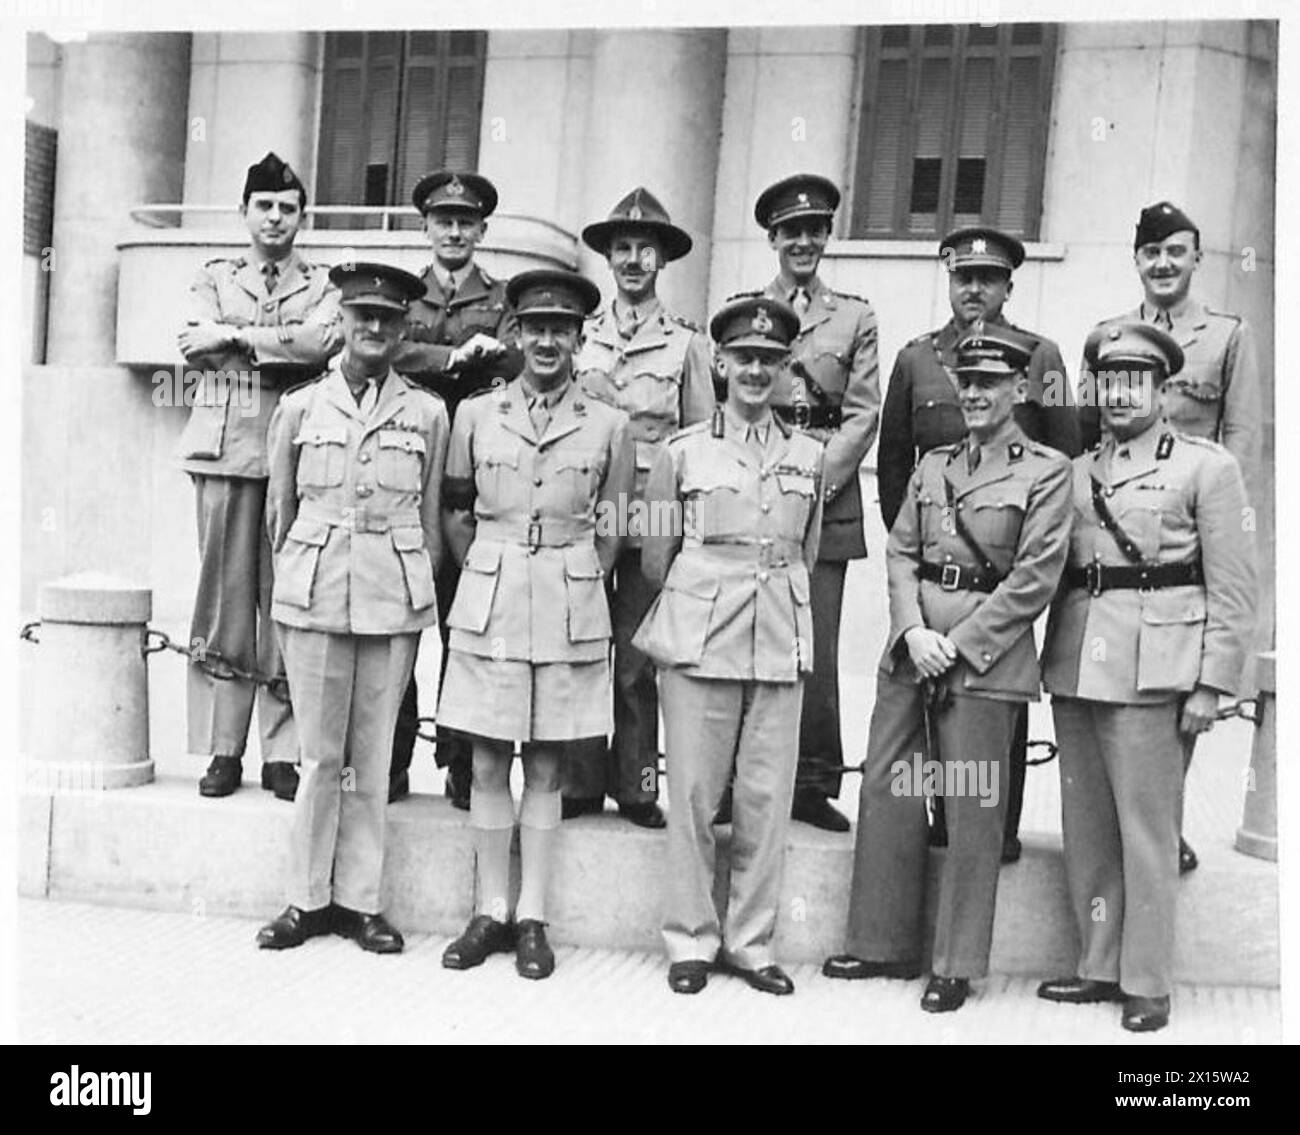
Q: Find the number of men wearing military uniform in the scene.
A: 11